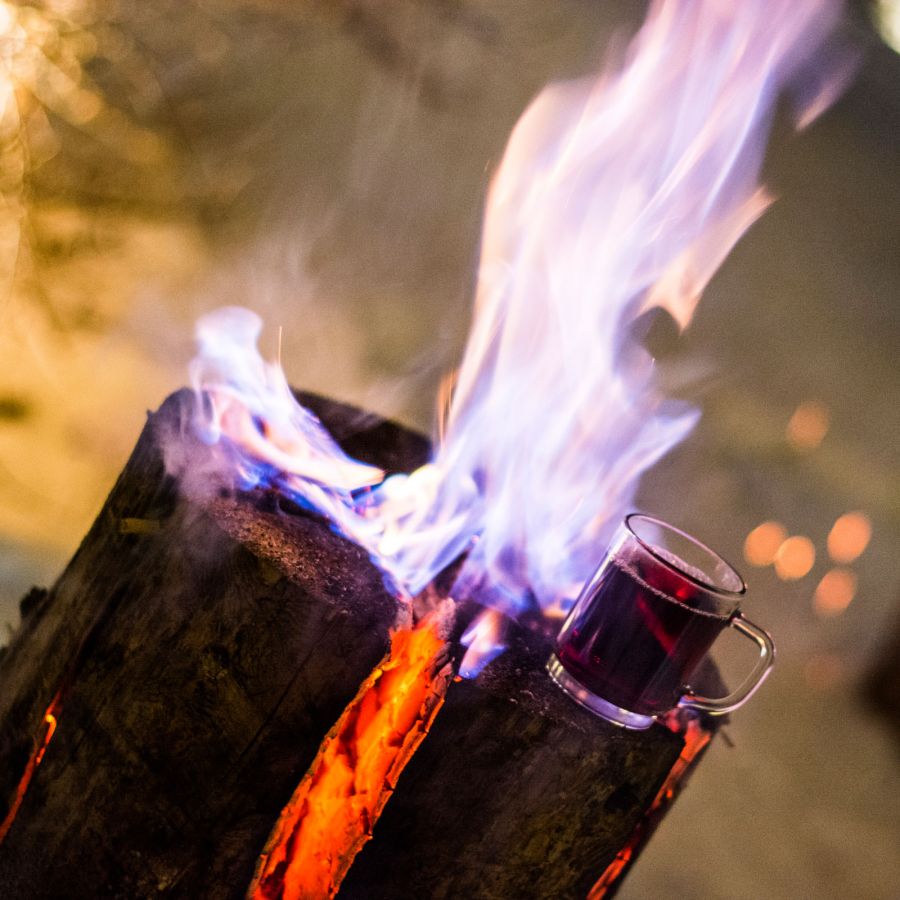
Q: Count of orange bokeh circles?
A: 5